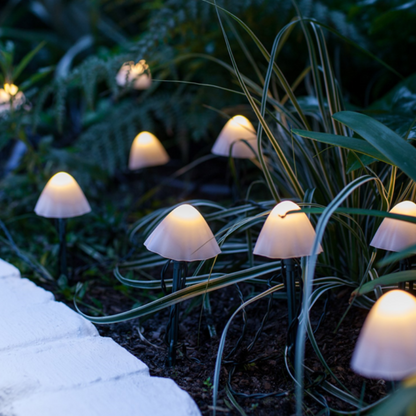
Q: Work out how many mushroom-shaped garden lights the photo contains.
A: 9